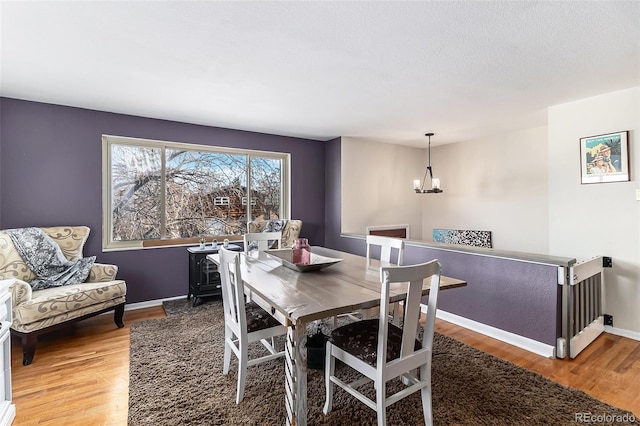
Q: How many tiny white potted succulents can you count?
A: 3